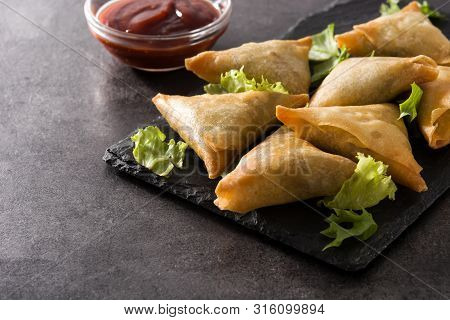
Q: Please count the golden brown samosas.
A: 7